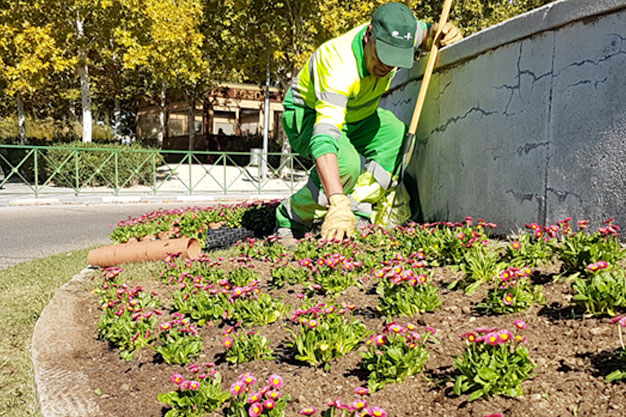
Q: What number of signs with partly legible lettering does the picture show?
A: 1